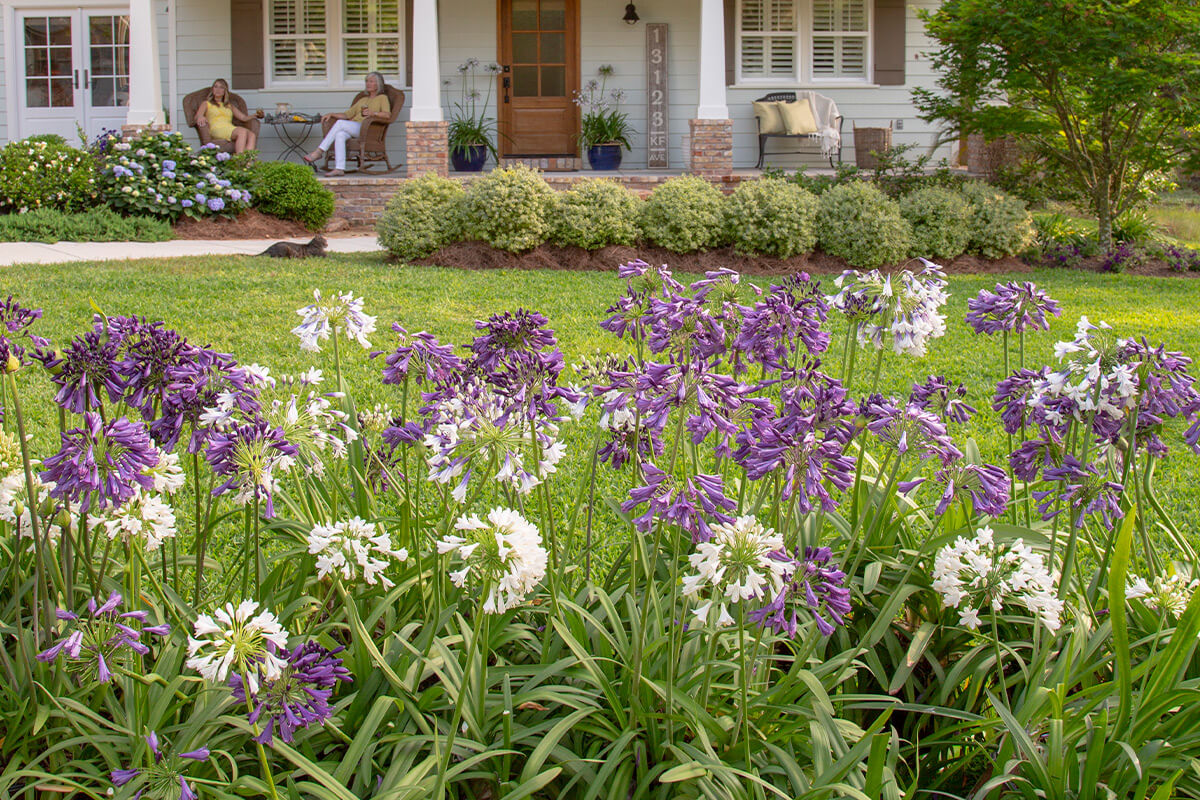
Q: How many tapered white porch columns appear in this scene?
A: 3